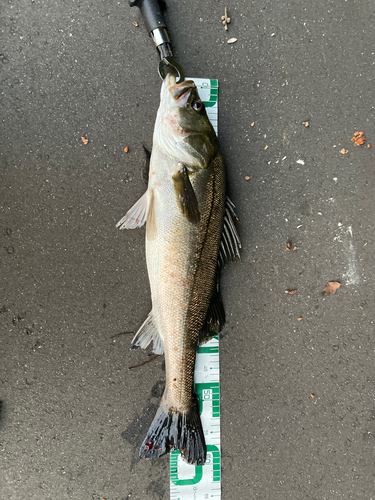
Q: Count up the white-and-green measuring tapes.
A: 1